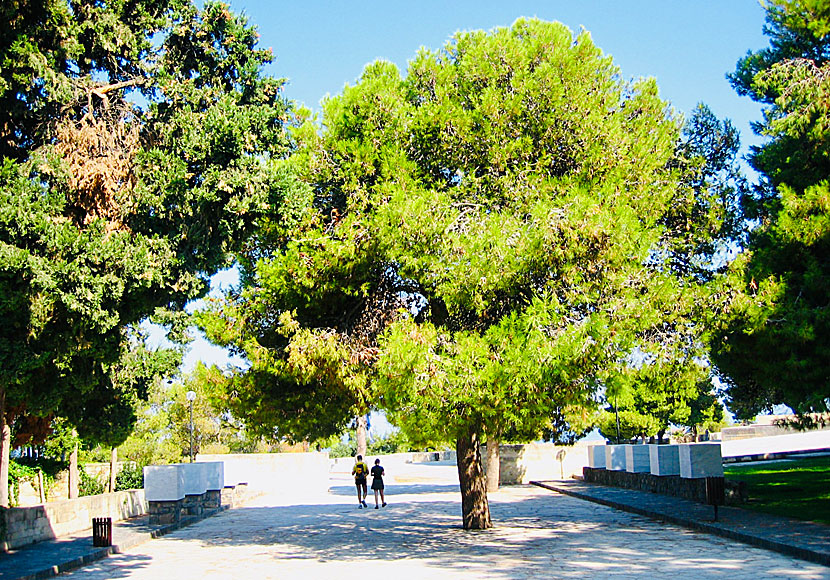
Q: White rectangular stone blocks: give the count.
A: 8